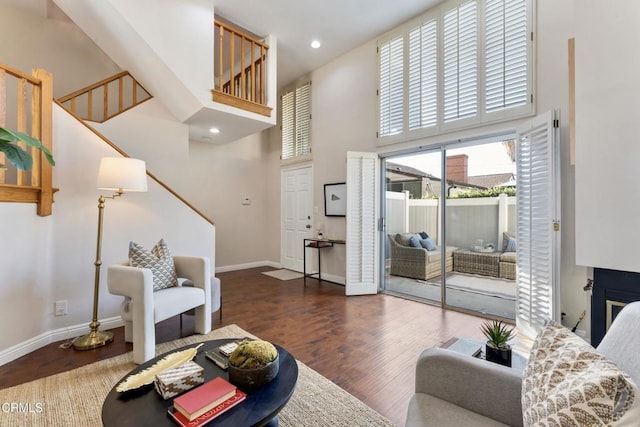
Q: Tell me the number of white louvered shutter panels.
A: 8